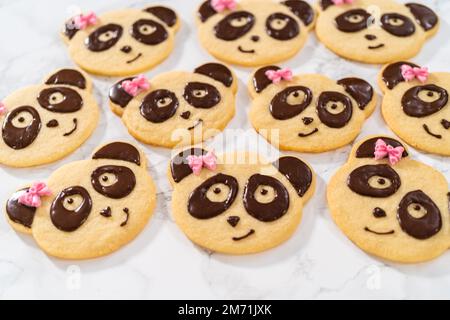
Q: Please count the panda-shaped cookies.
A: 10